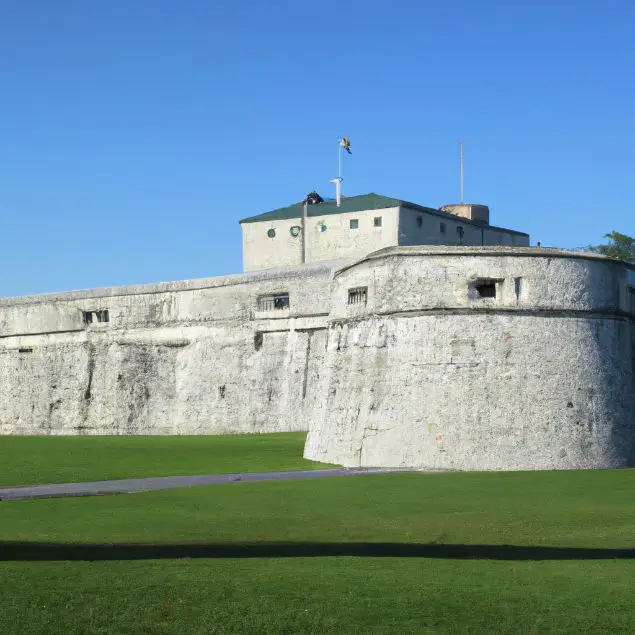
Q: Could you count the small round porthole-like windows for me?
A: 3